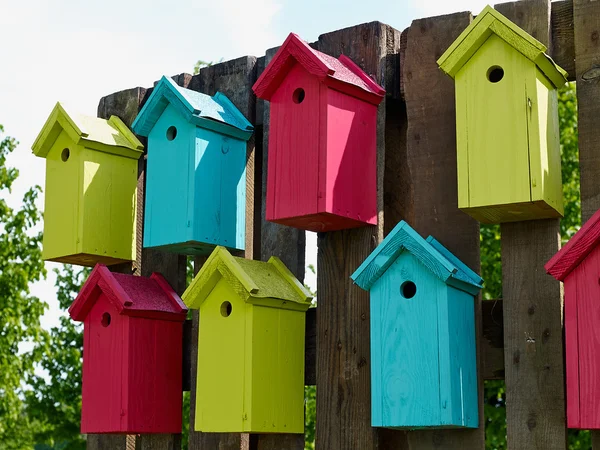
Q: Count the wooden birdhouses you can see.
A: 8